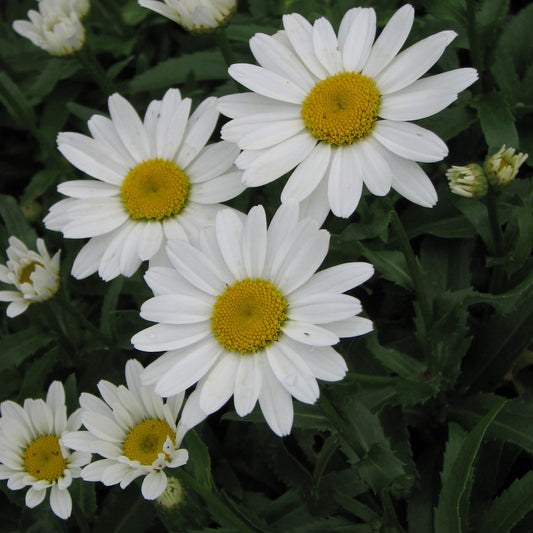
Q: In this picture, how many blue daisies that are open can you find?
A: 0